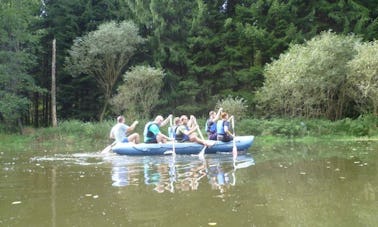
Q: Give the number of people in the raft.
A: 6